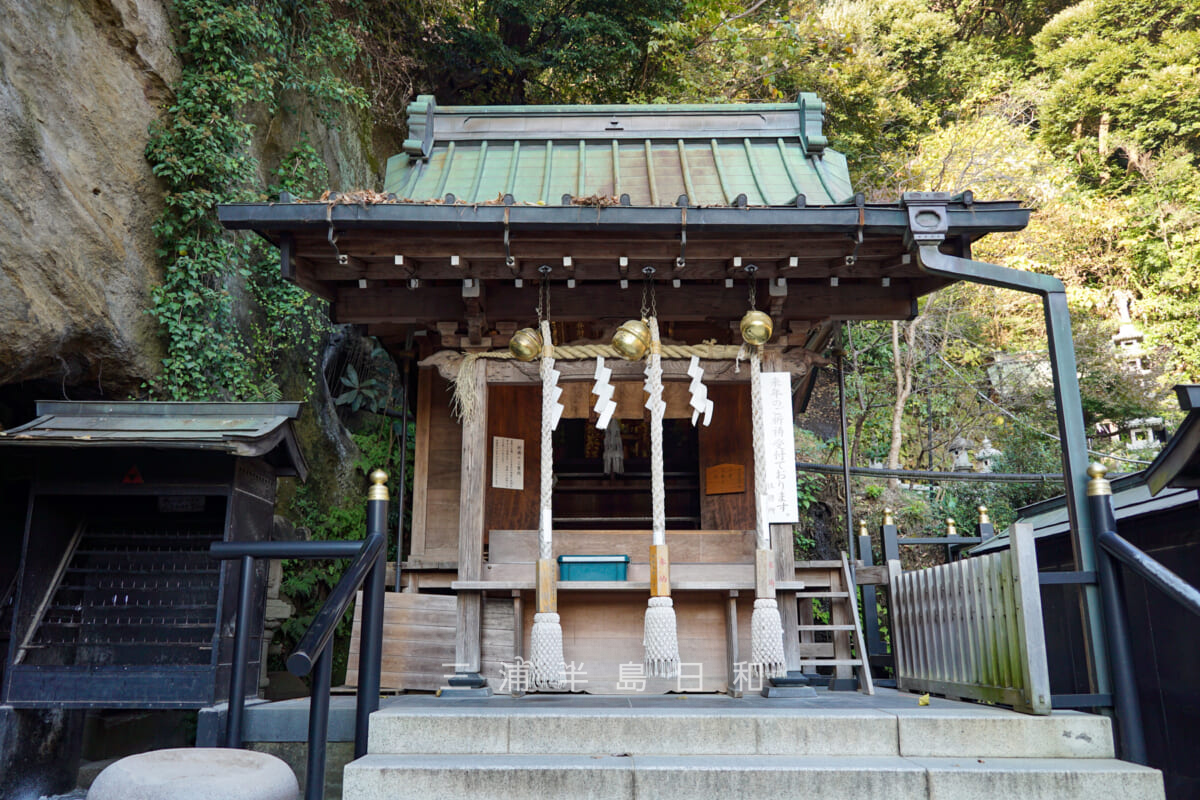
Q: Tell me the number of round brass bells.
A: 3